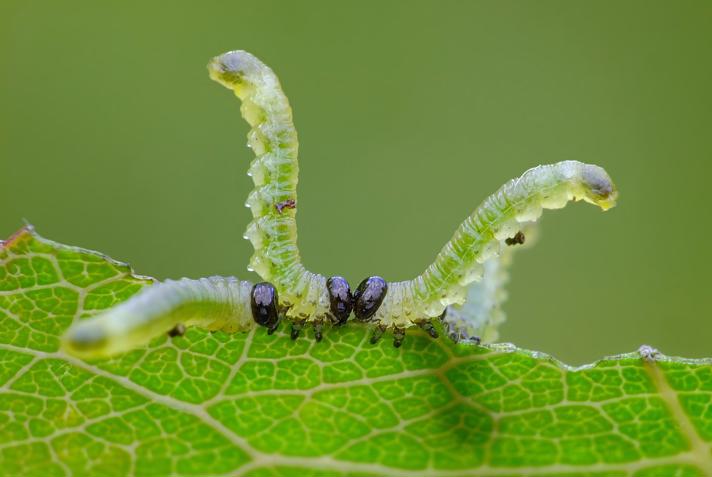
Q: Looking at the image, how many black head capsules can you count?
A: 3